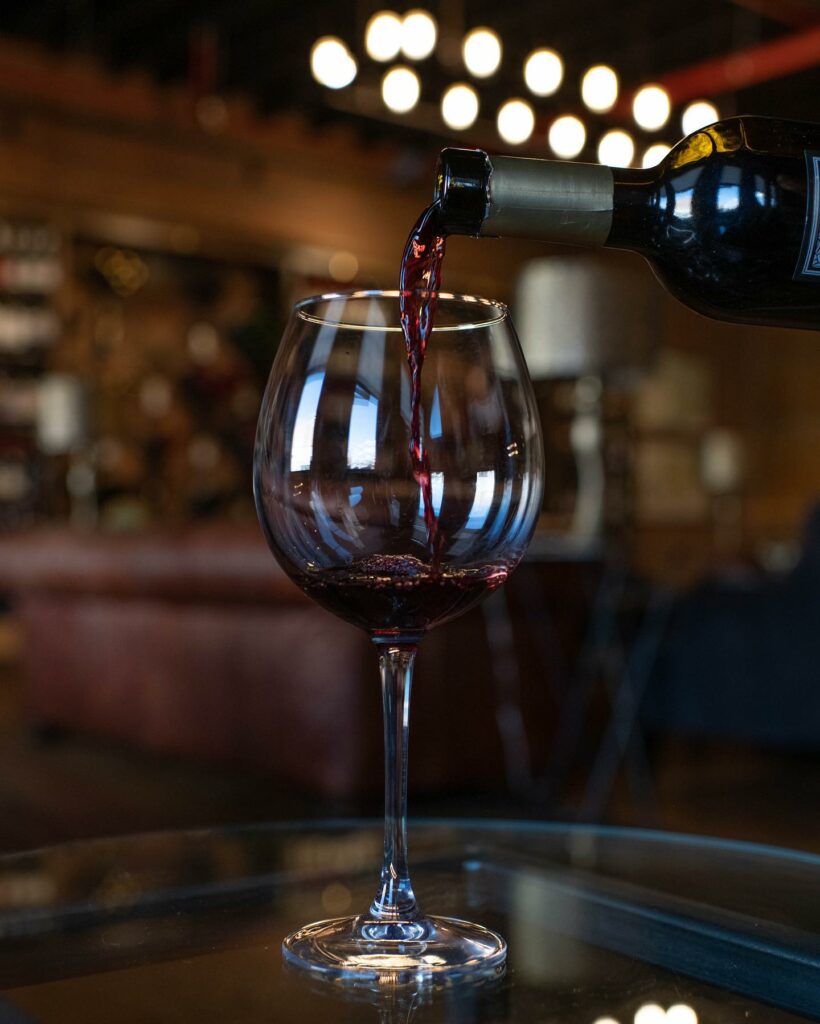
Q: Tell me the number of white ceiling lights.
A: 14